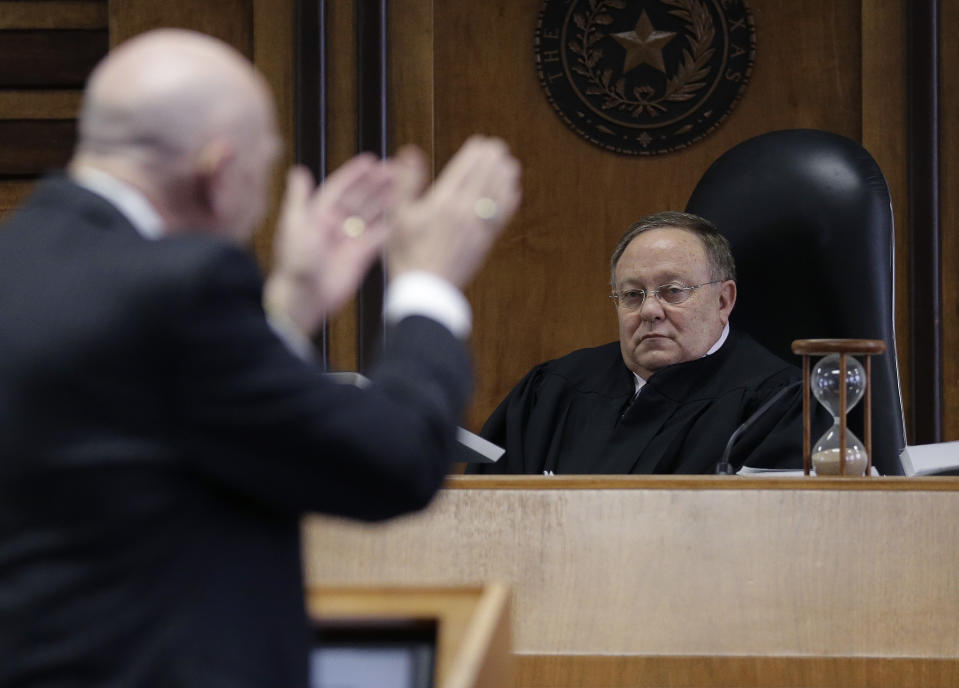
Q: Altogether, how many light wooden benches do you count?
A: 1